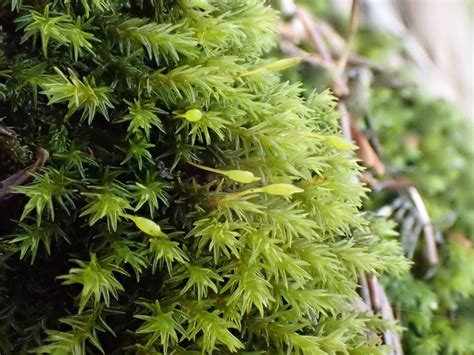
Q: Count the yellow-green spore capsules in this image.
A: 6